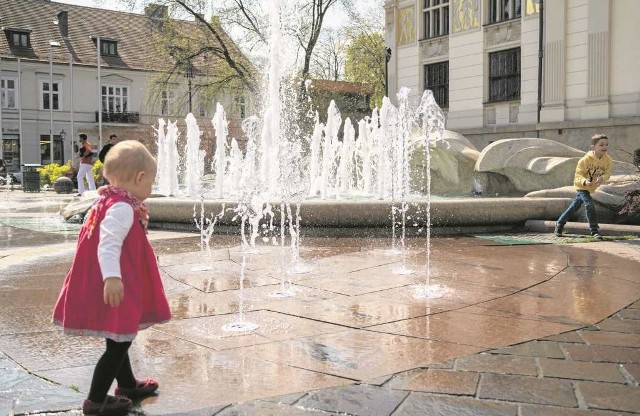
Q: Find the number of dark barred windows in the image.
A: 2